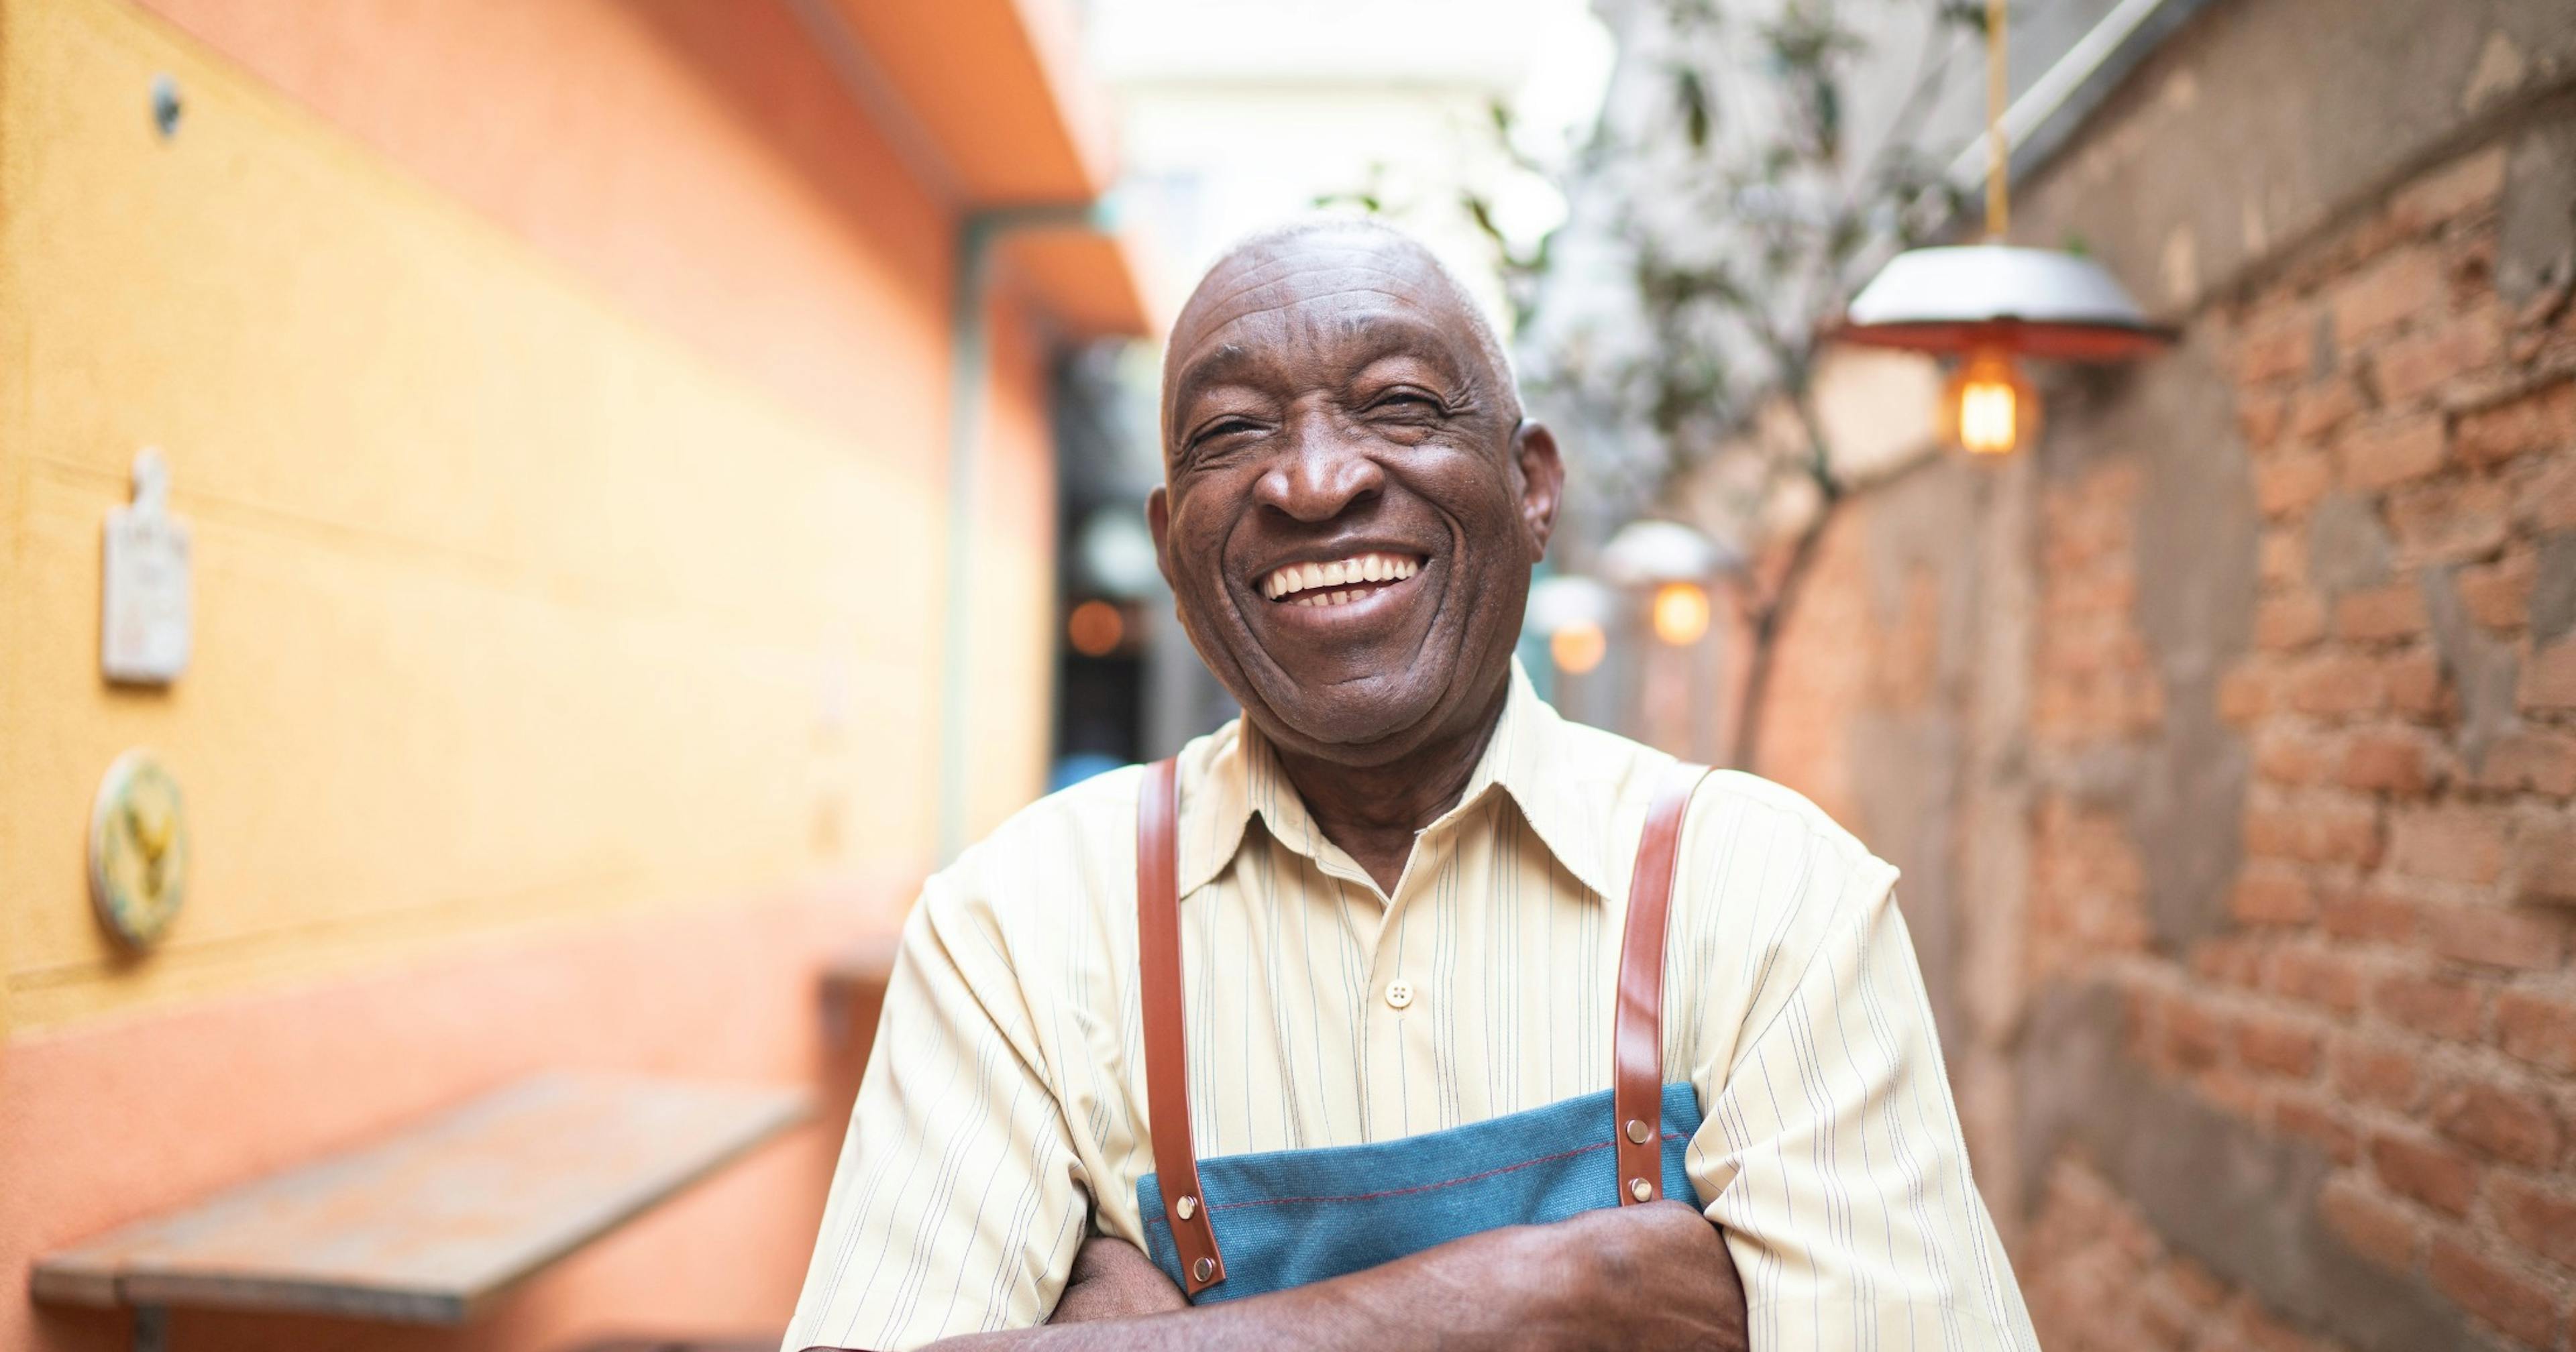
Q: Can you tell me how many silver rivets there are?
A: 4